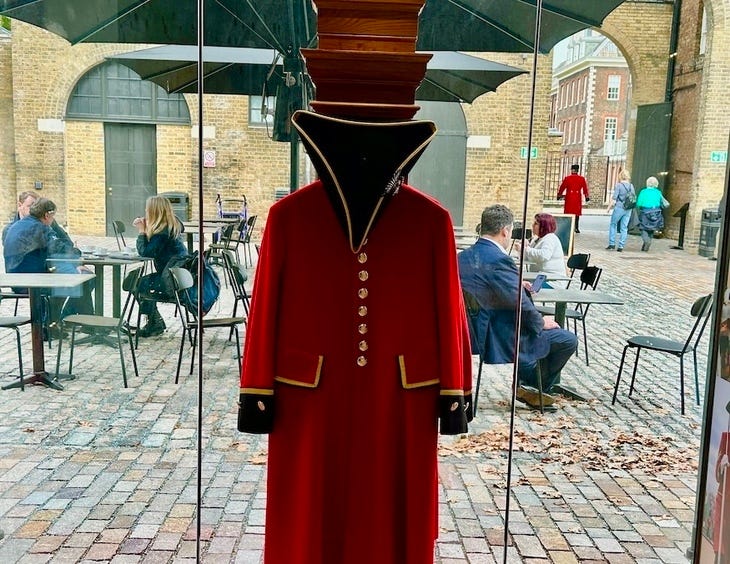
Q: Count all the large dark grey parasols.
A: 2